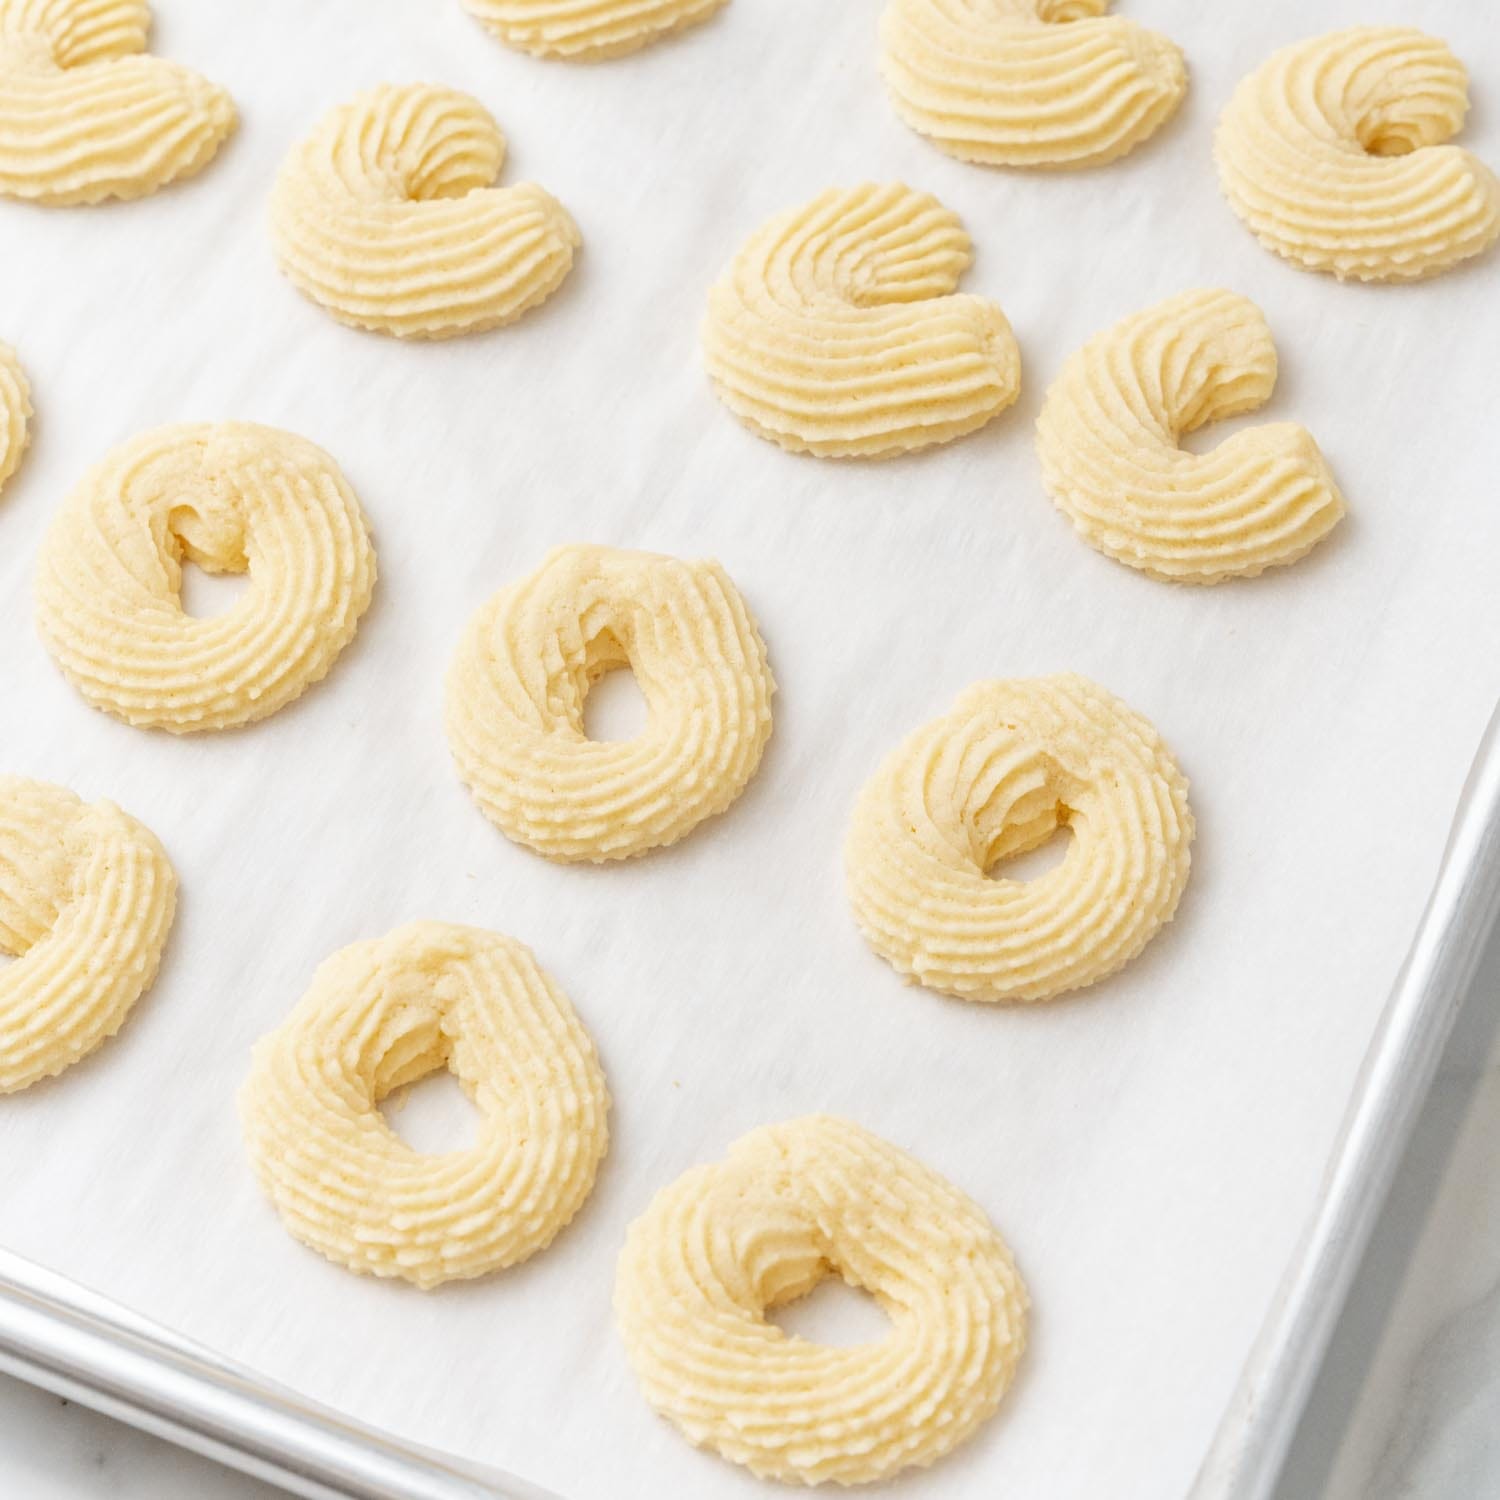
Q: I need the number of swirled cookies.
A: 14